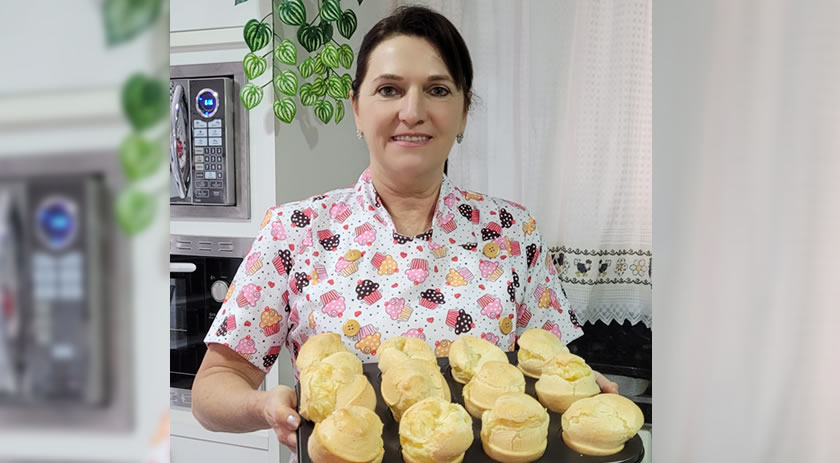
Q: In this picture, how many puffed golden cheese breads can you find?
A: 12